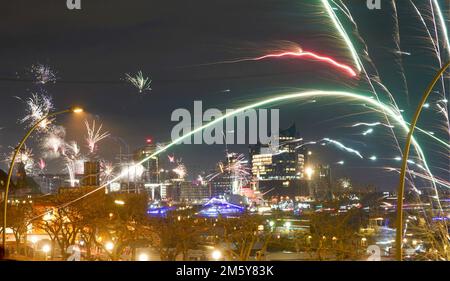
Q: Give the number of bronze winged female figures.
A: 0